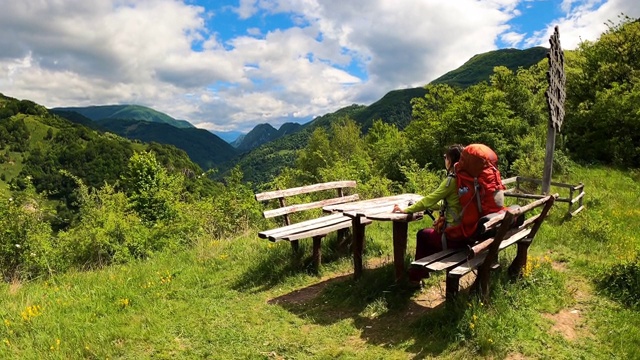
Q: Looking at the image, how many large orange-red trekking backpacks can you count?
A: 1